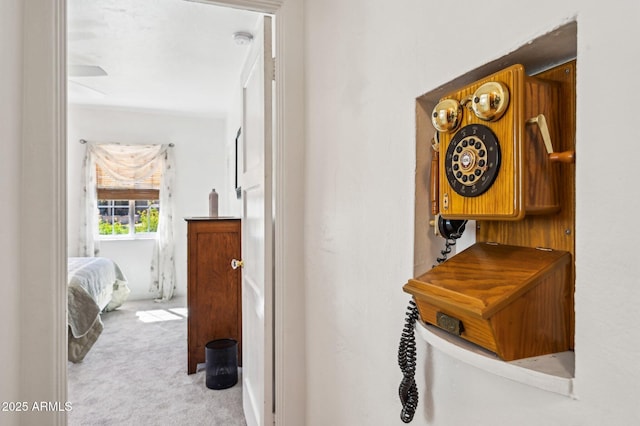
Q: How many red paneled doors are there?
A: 0